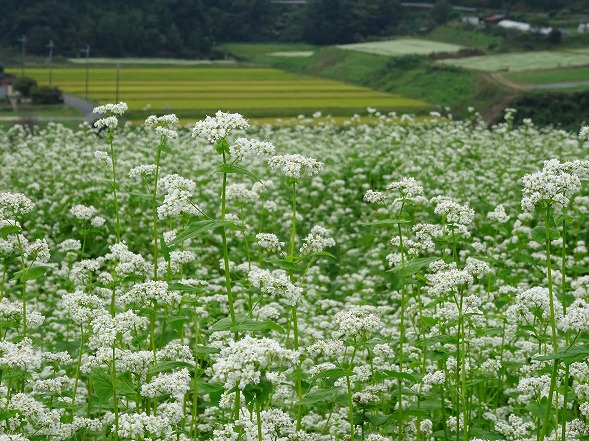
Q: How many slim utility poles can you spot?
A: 4